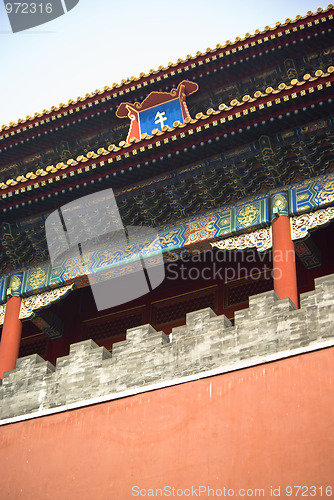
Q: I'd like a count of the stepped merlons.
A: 6